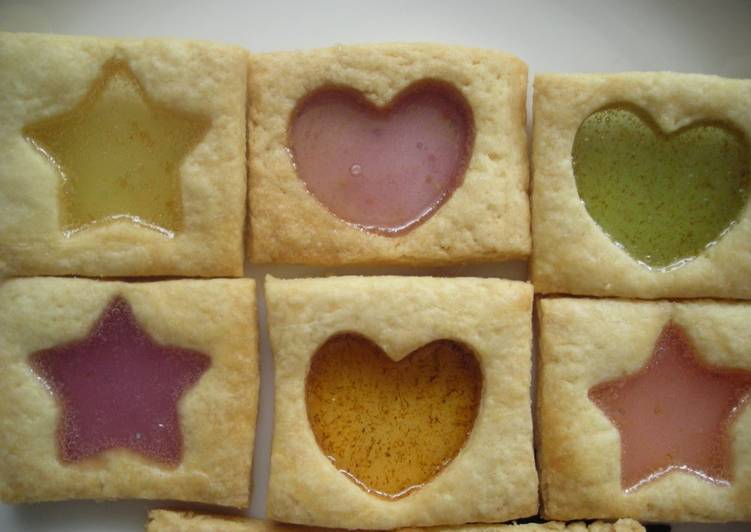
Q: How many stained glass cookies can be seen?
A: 6